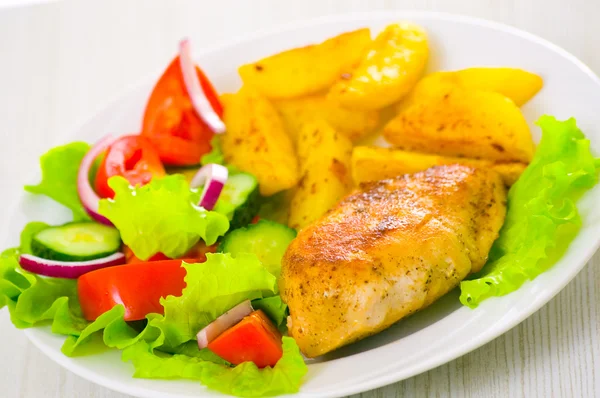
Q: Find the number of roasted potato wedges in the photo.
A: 8